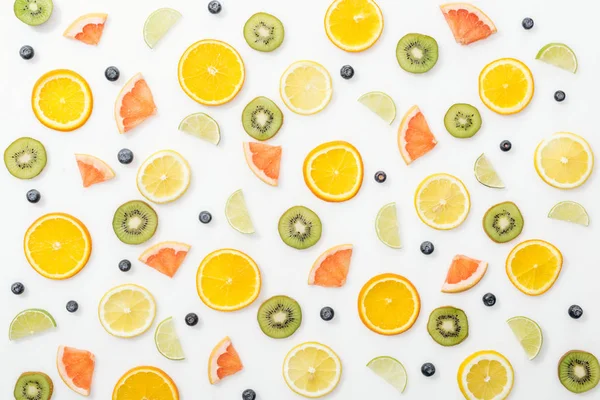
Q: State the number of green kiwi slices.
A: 13